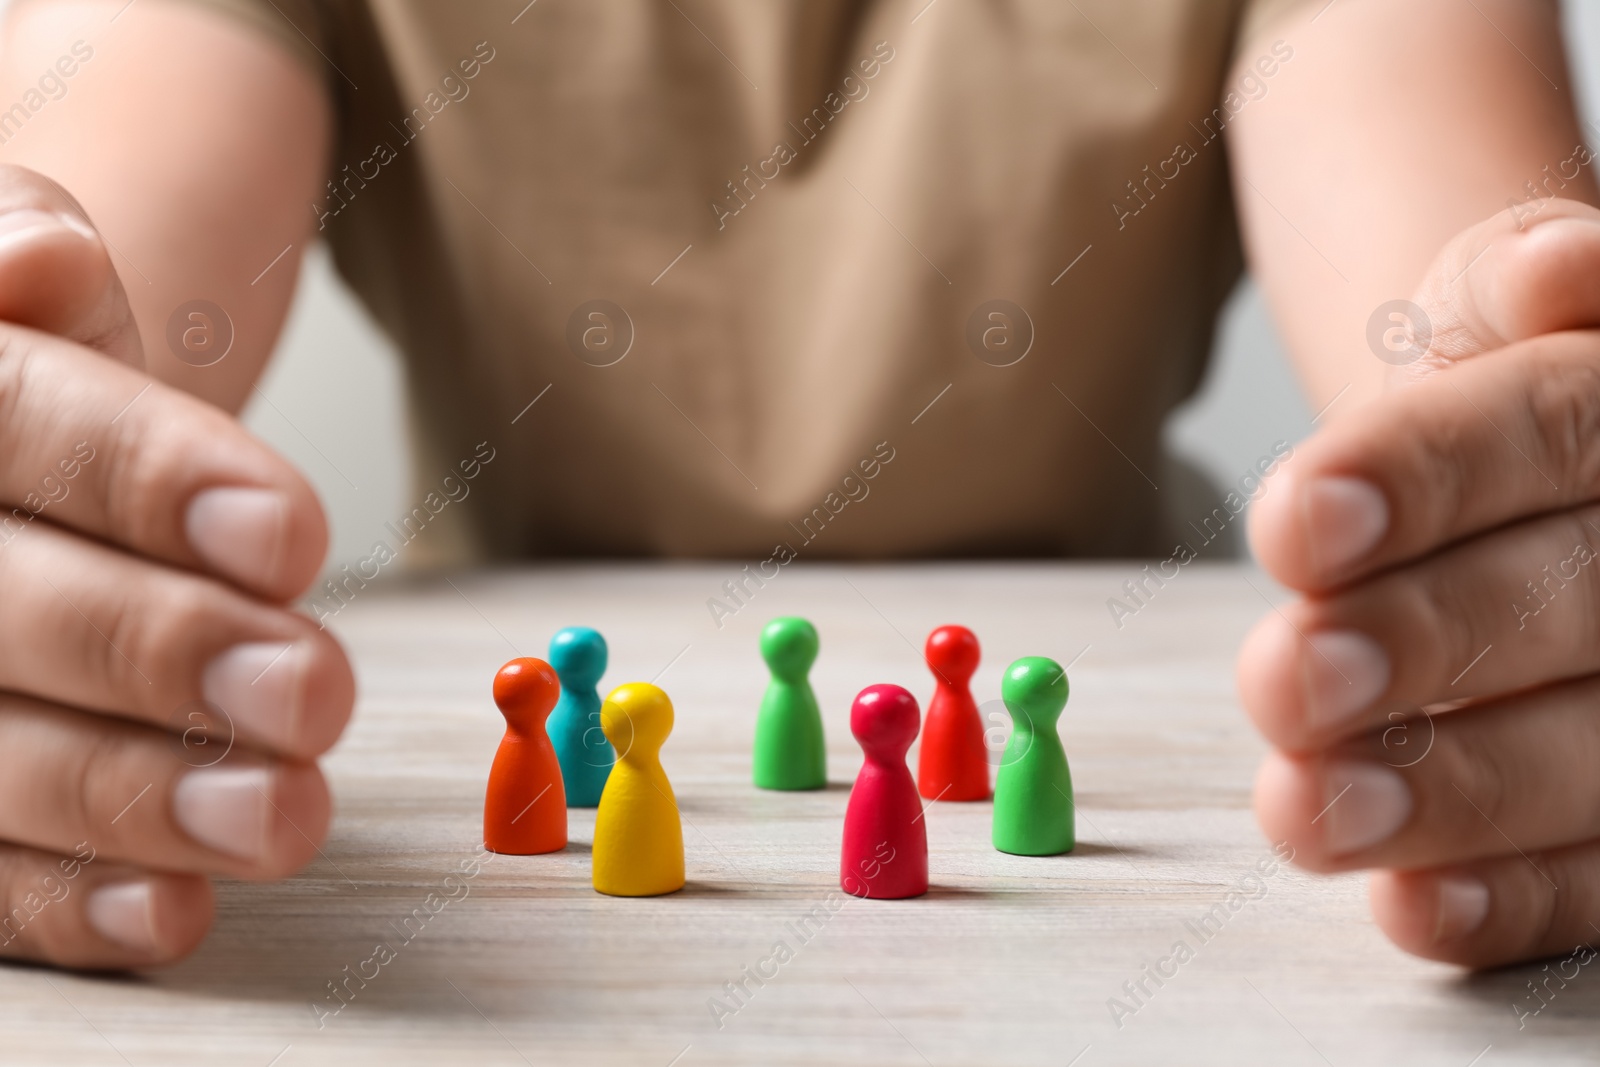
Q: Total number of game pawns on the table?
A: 7